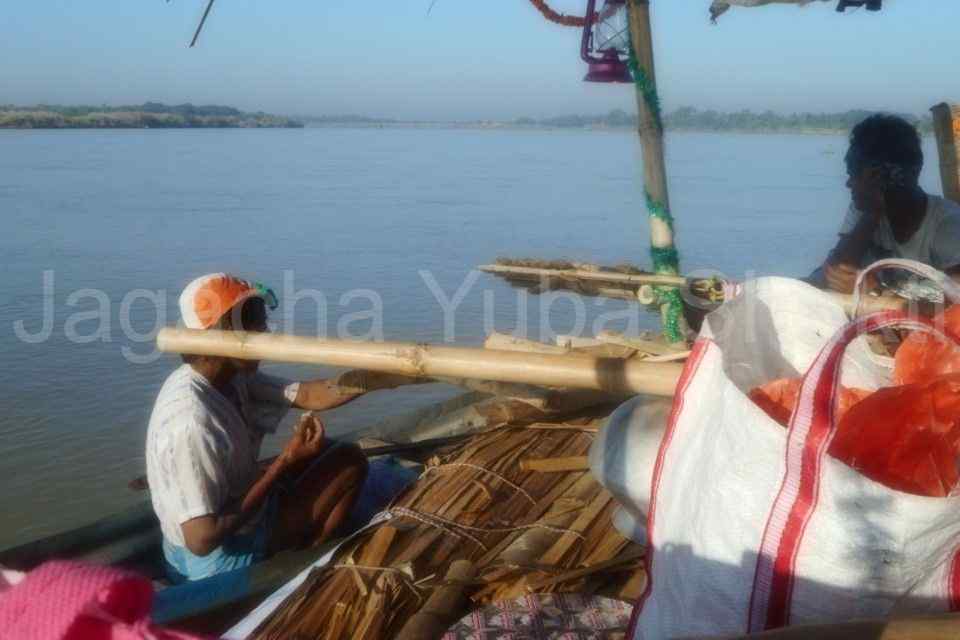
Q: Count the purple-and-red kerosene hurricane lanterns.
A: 1